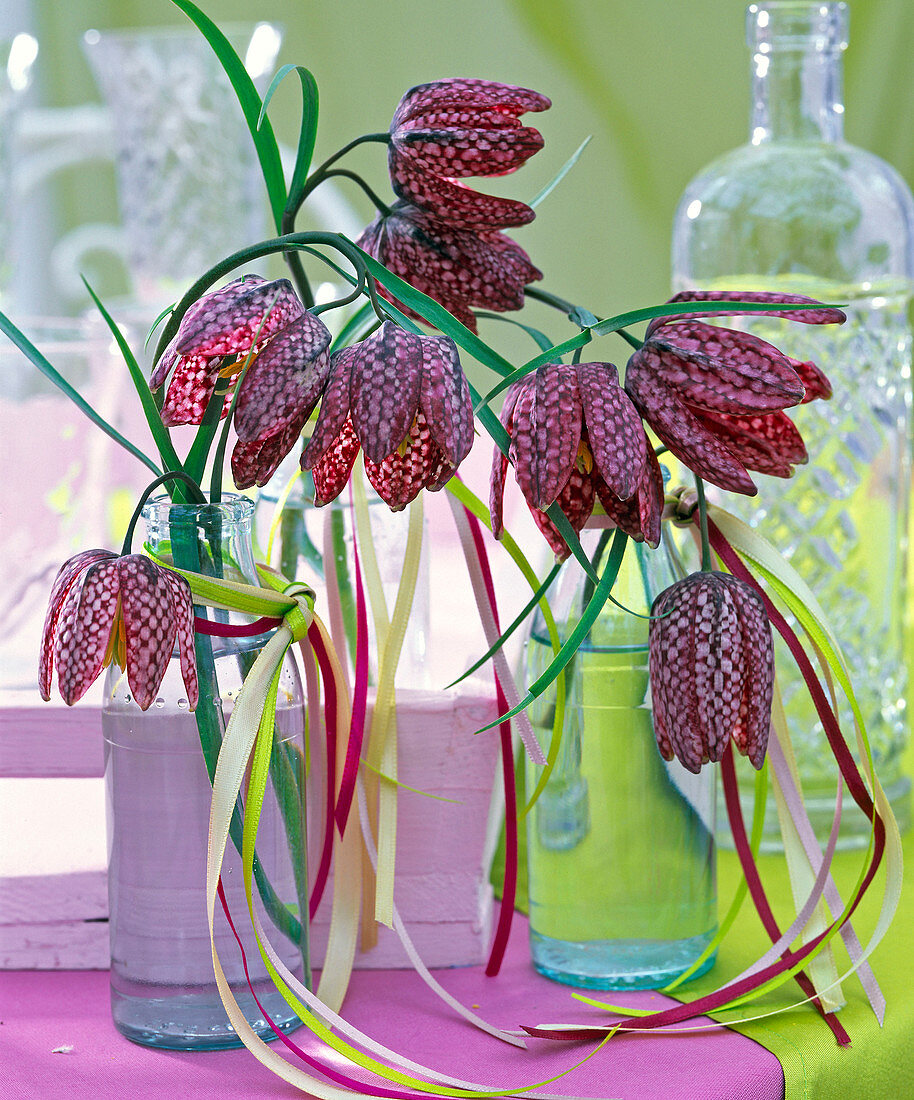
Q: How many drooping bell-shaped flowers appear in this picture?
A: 8